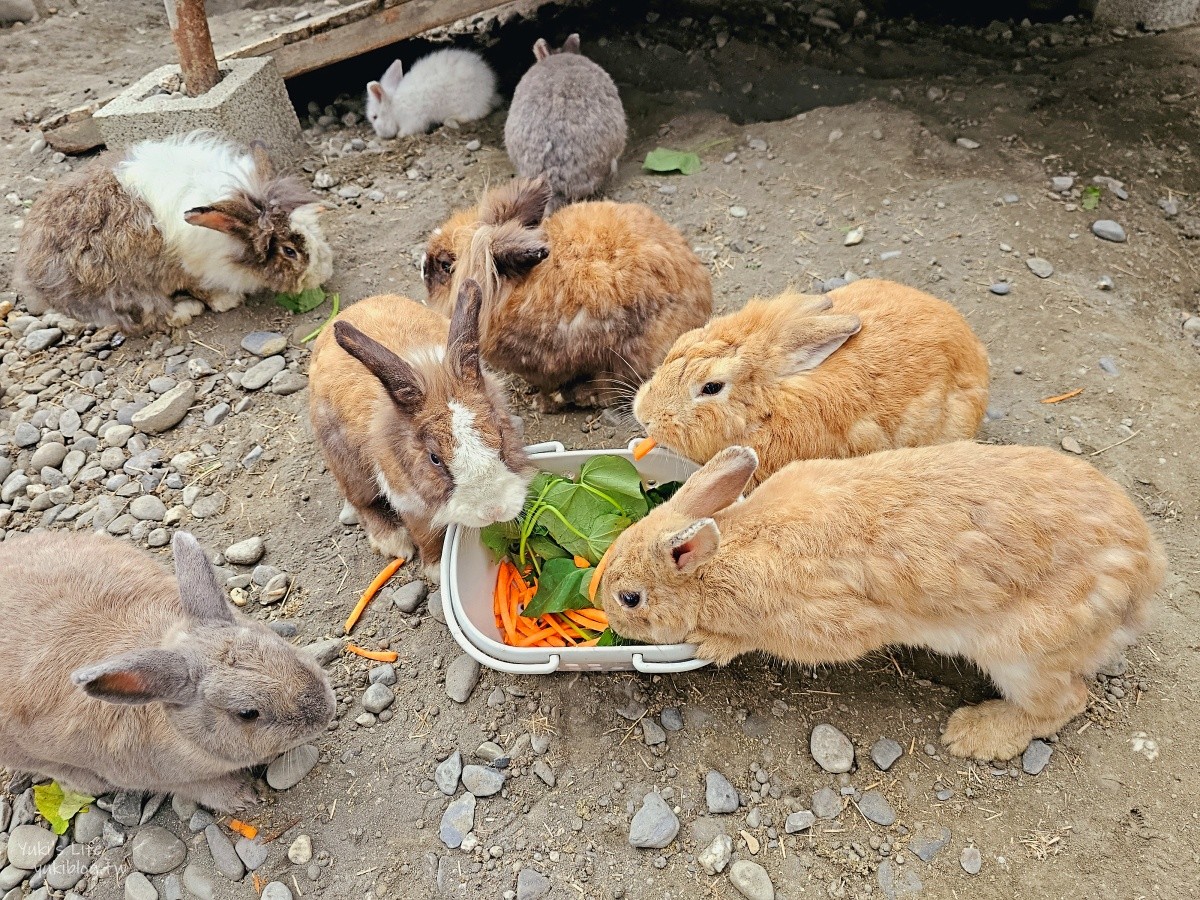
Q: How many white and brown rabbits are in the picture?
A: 2